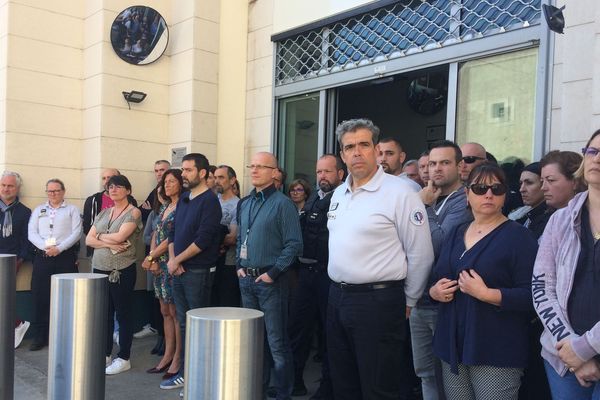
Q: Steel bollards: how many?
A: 3